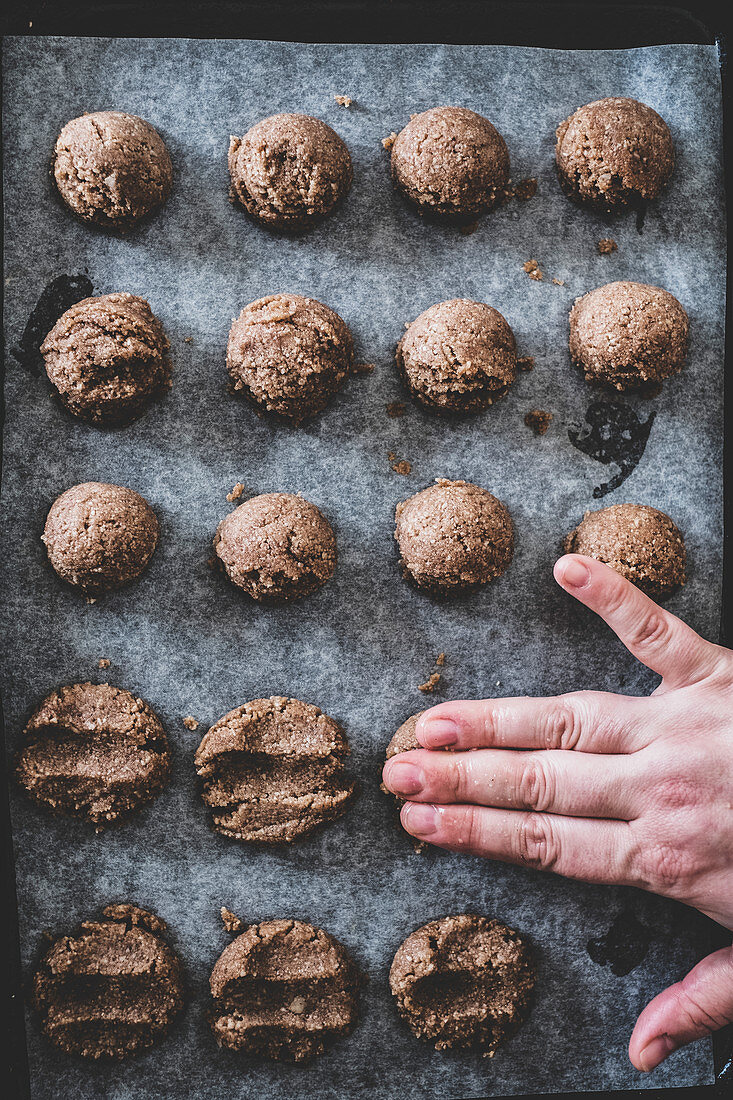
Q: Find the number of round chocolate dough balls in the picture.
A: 12